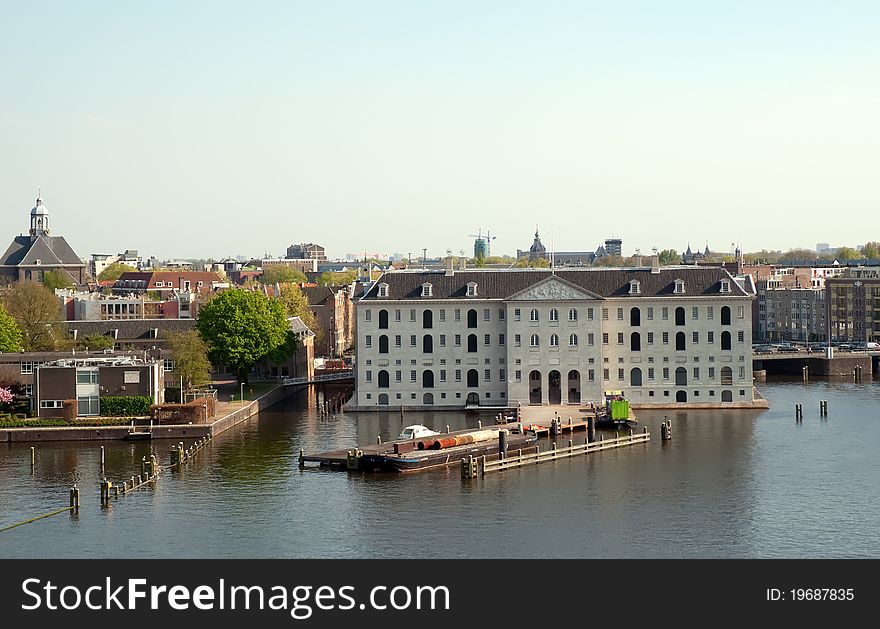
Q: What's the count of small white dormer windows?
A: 6